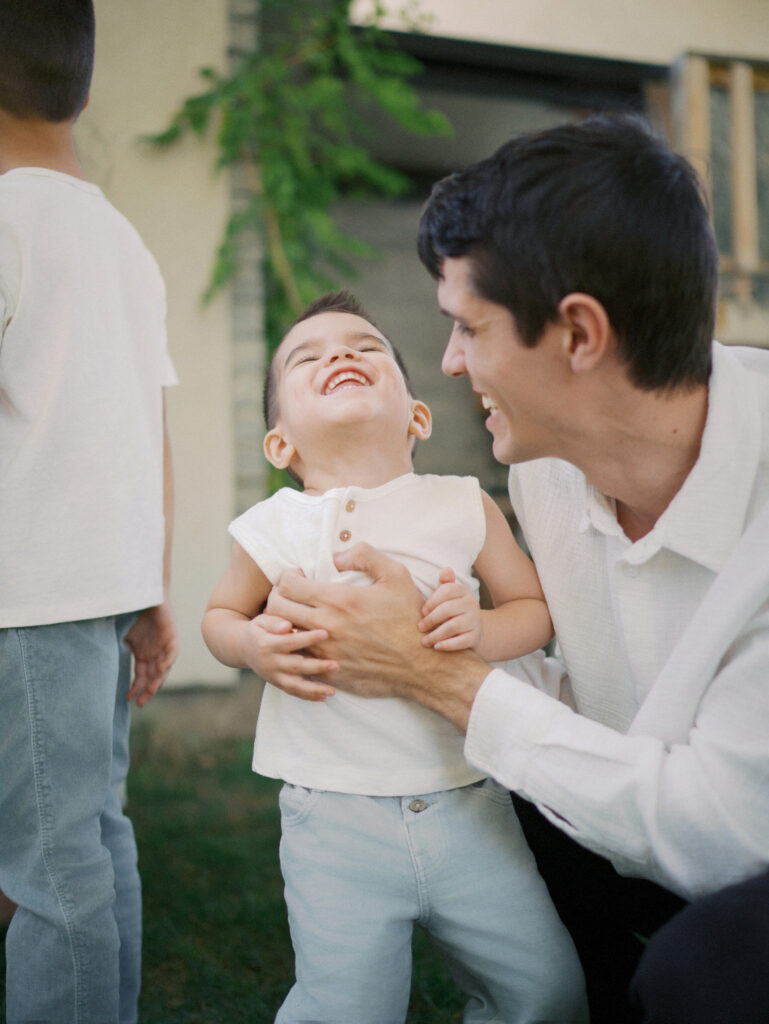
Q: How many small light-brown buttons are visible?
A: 2